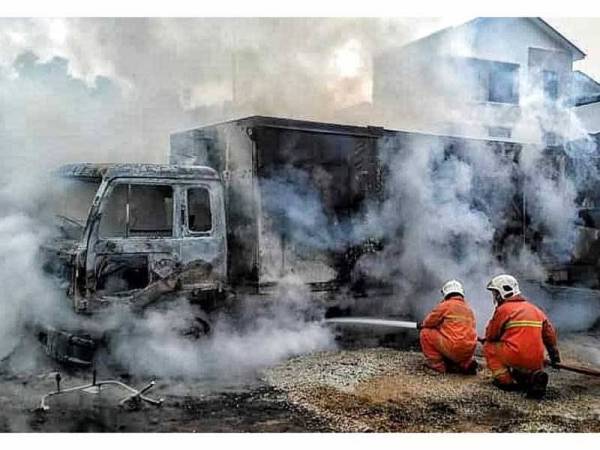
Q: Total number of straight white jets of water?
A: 1